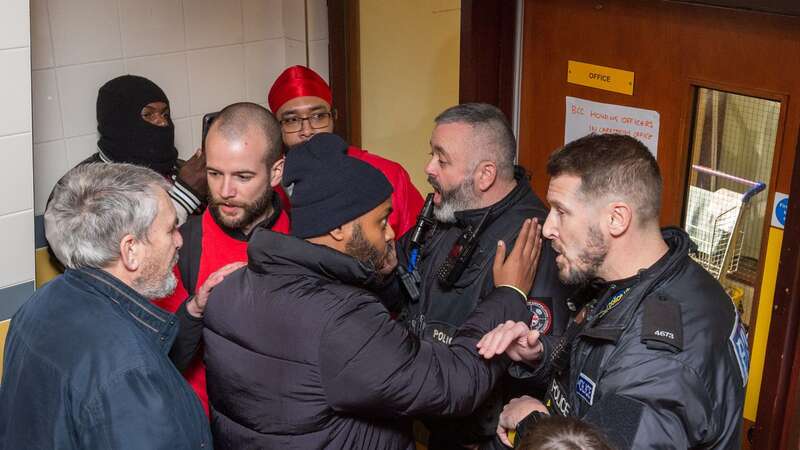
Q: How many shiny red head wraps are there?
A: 1